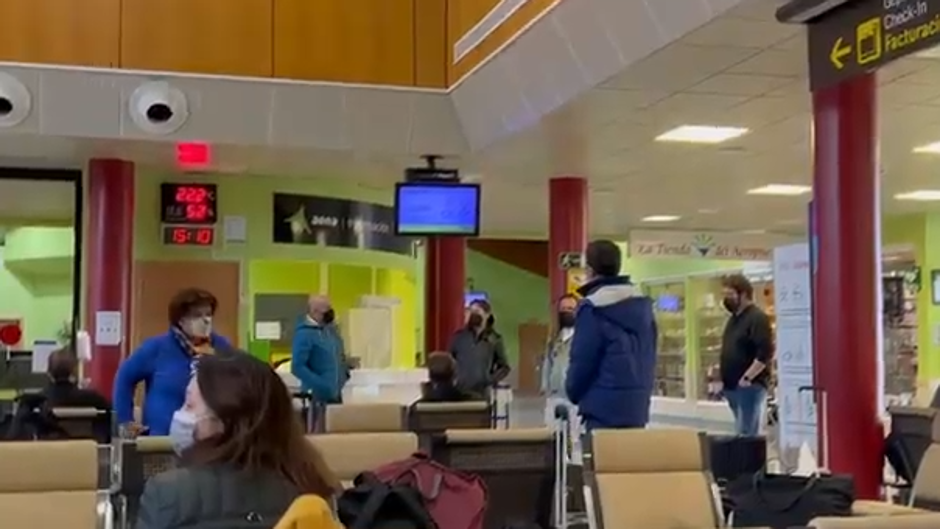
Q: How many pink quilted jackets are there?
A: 0